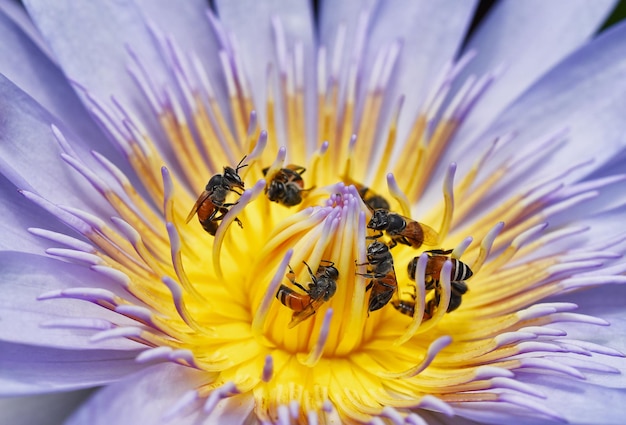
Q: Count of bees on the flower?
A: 8